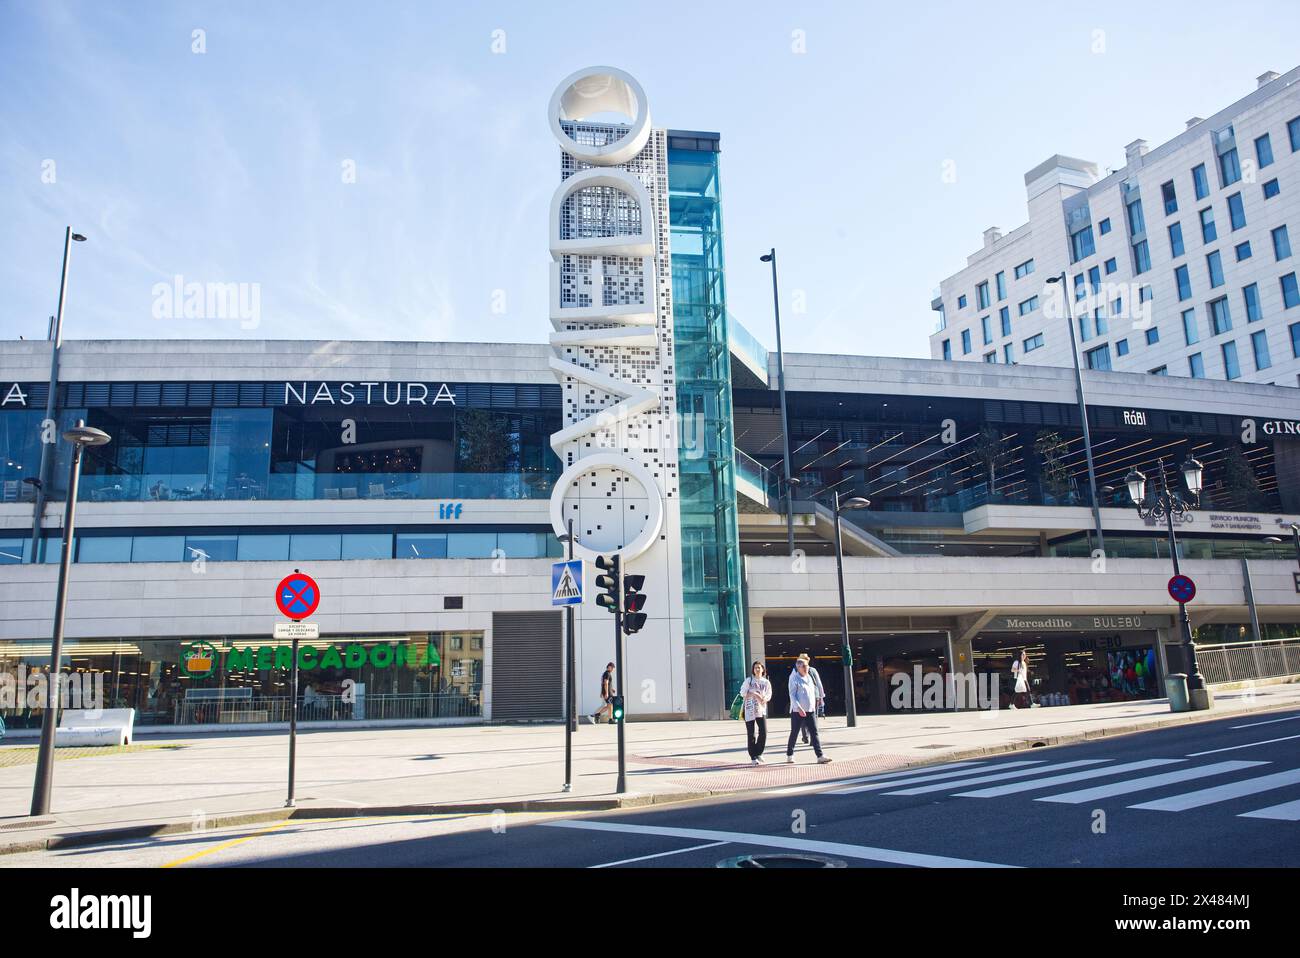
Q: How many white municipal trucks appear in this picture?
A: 0